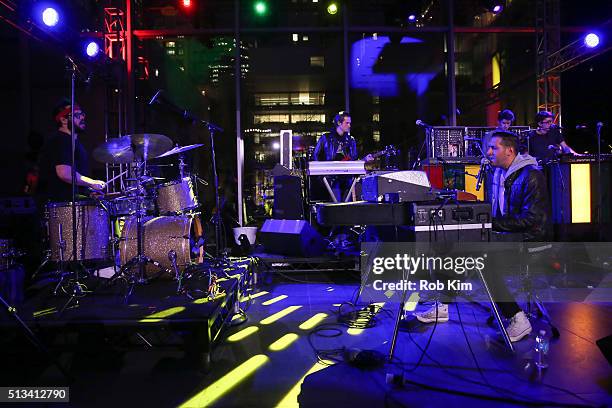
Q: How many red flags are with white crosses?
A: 0